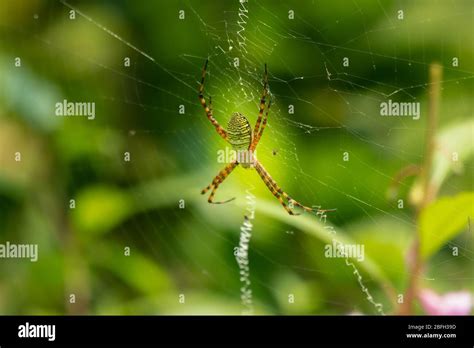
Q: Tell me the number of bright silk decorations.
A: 3